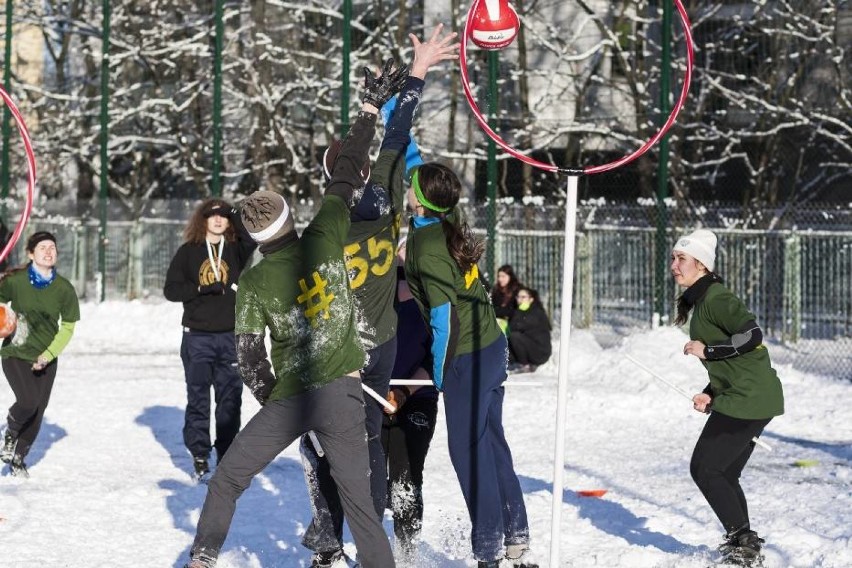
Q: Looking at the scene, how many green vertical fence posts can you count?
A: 6